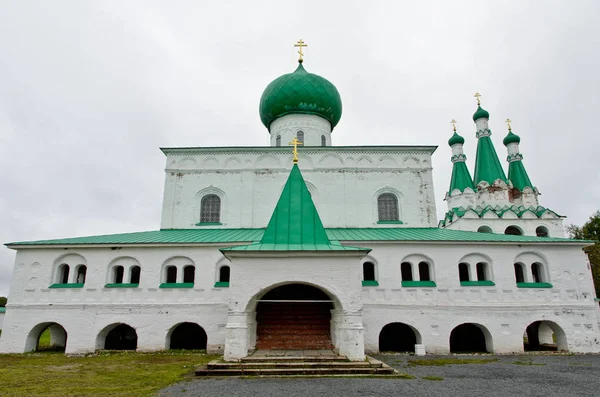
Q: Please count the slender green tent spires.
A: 3